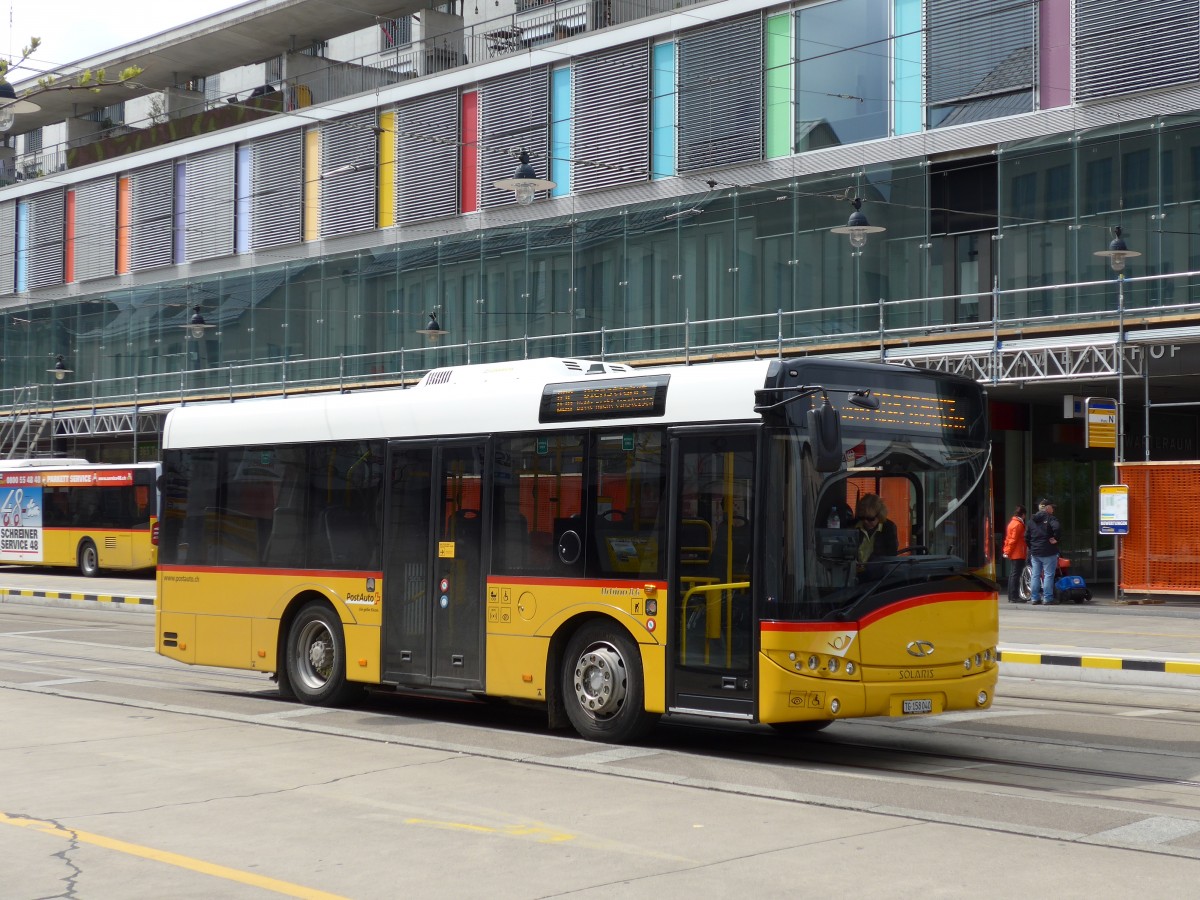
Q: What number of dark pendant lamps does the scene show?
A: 7